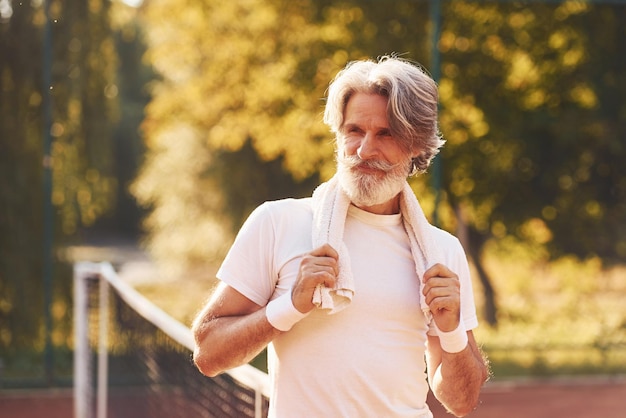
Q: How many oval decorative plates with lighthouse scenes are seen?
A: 0